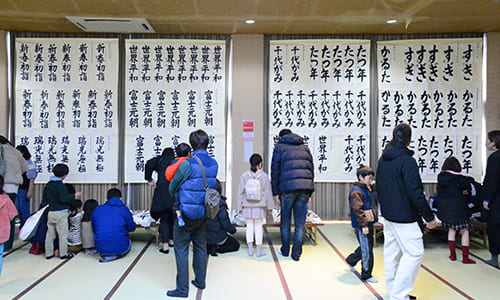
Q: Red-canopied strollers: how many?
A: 0